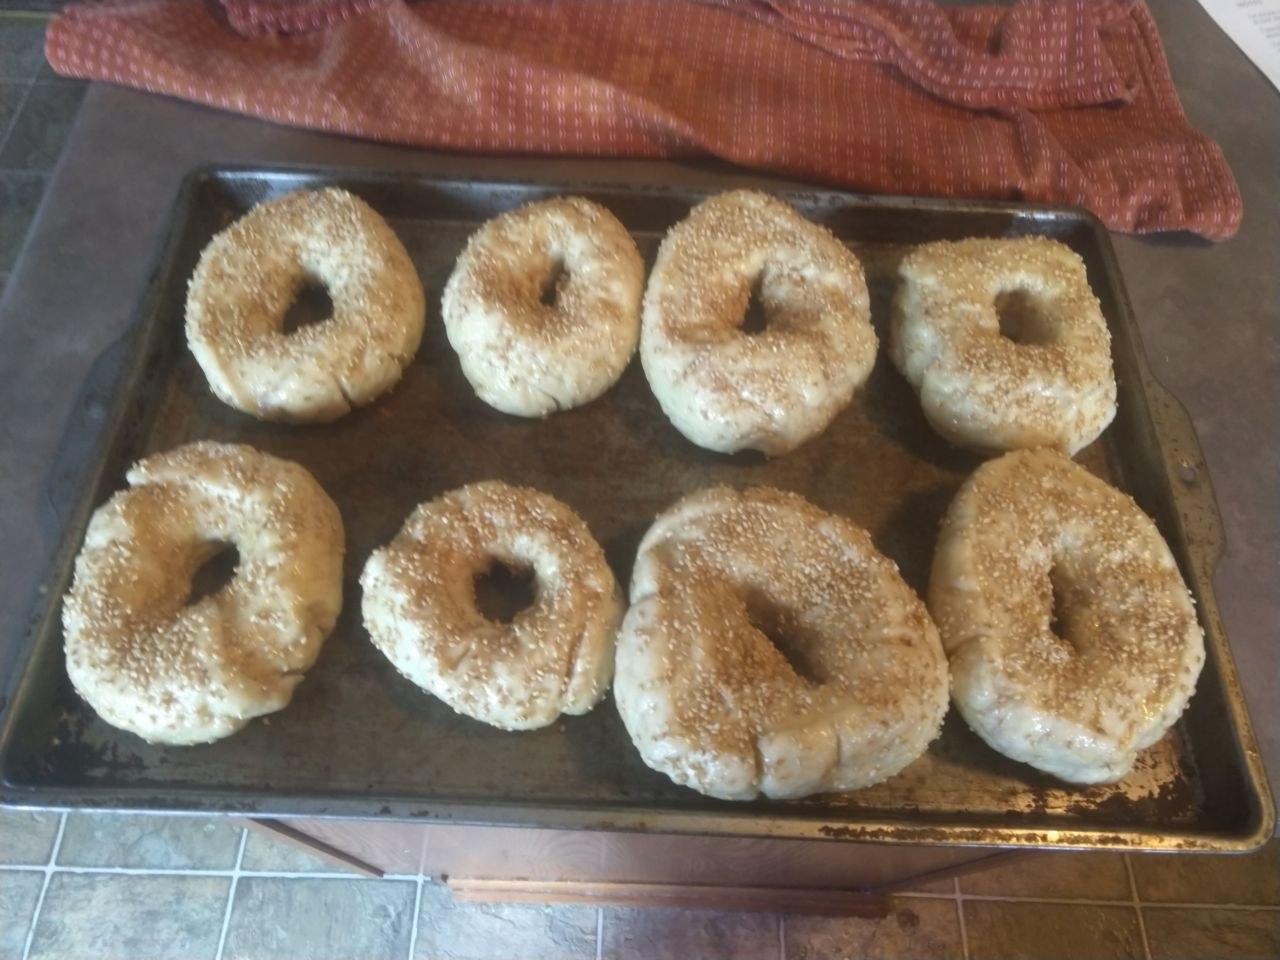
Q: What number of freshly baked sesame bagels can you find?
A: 8